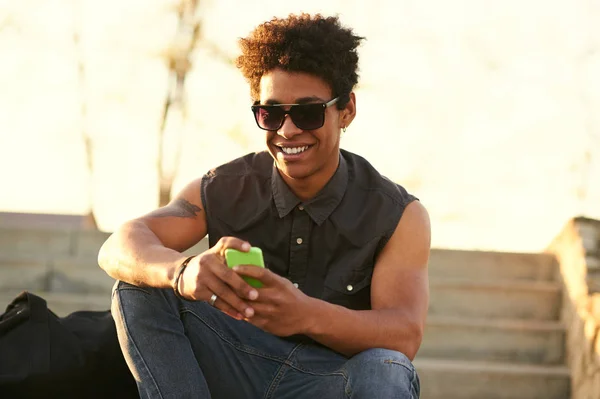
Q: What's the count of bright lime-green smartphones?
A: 1